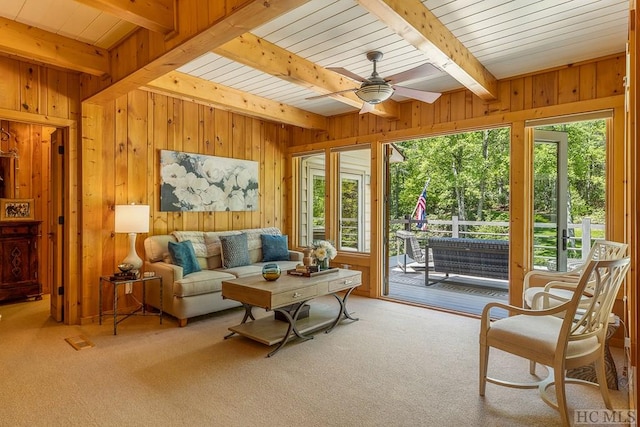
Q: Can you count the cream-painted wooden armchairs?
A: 2